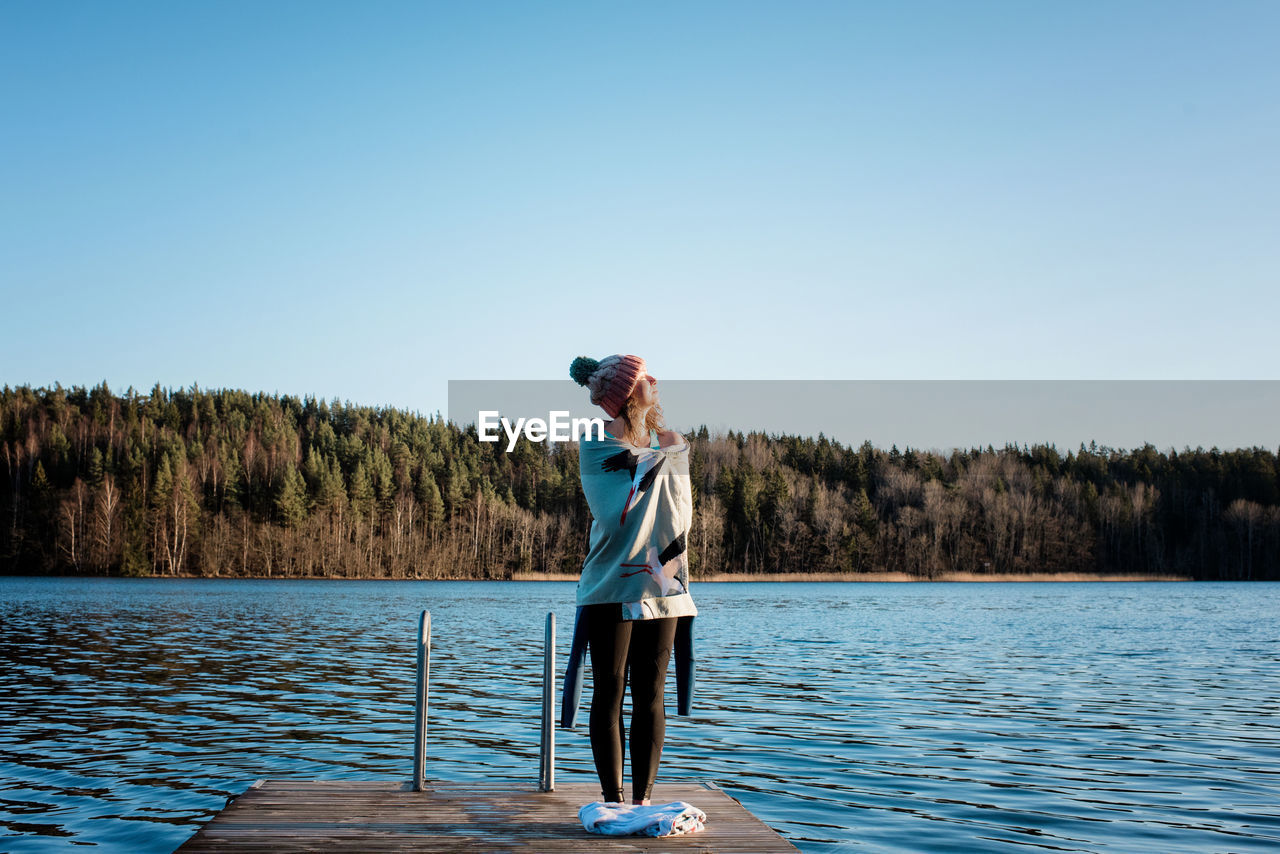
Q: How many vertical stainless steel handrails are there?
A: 2